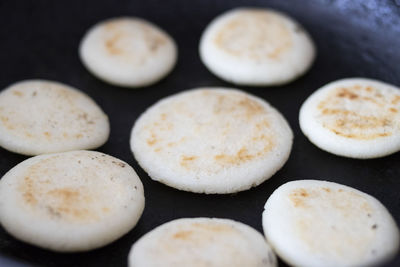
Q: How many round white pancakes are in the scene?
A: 8